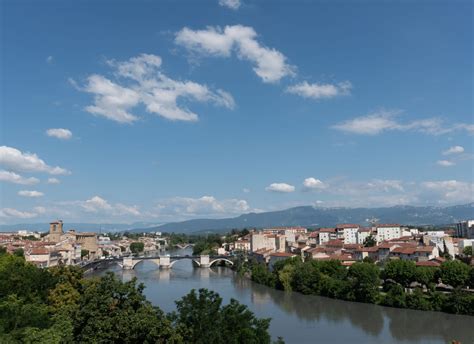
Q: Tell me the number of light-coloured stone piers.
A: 3